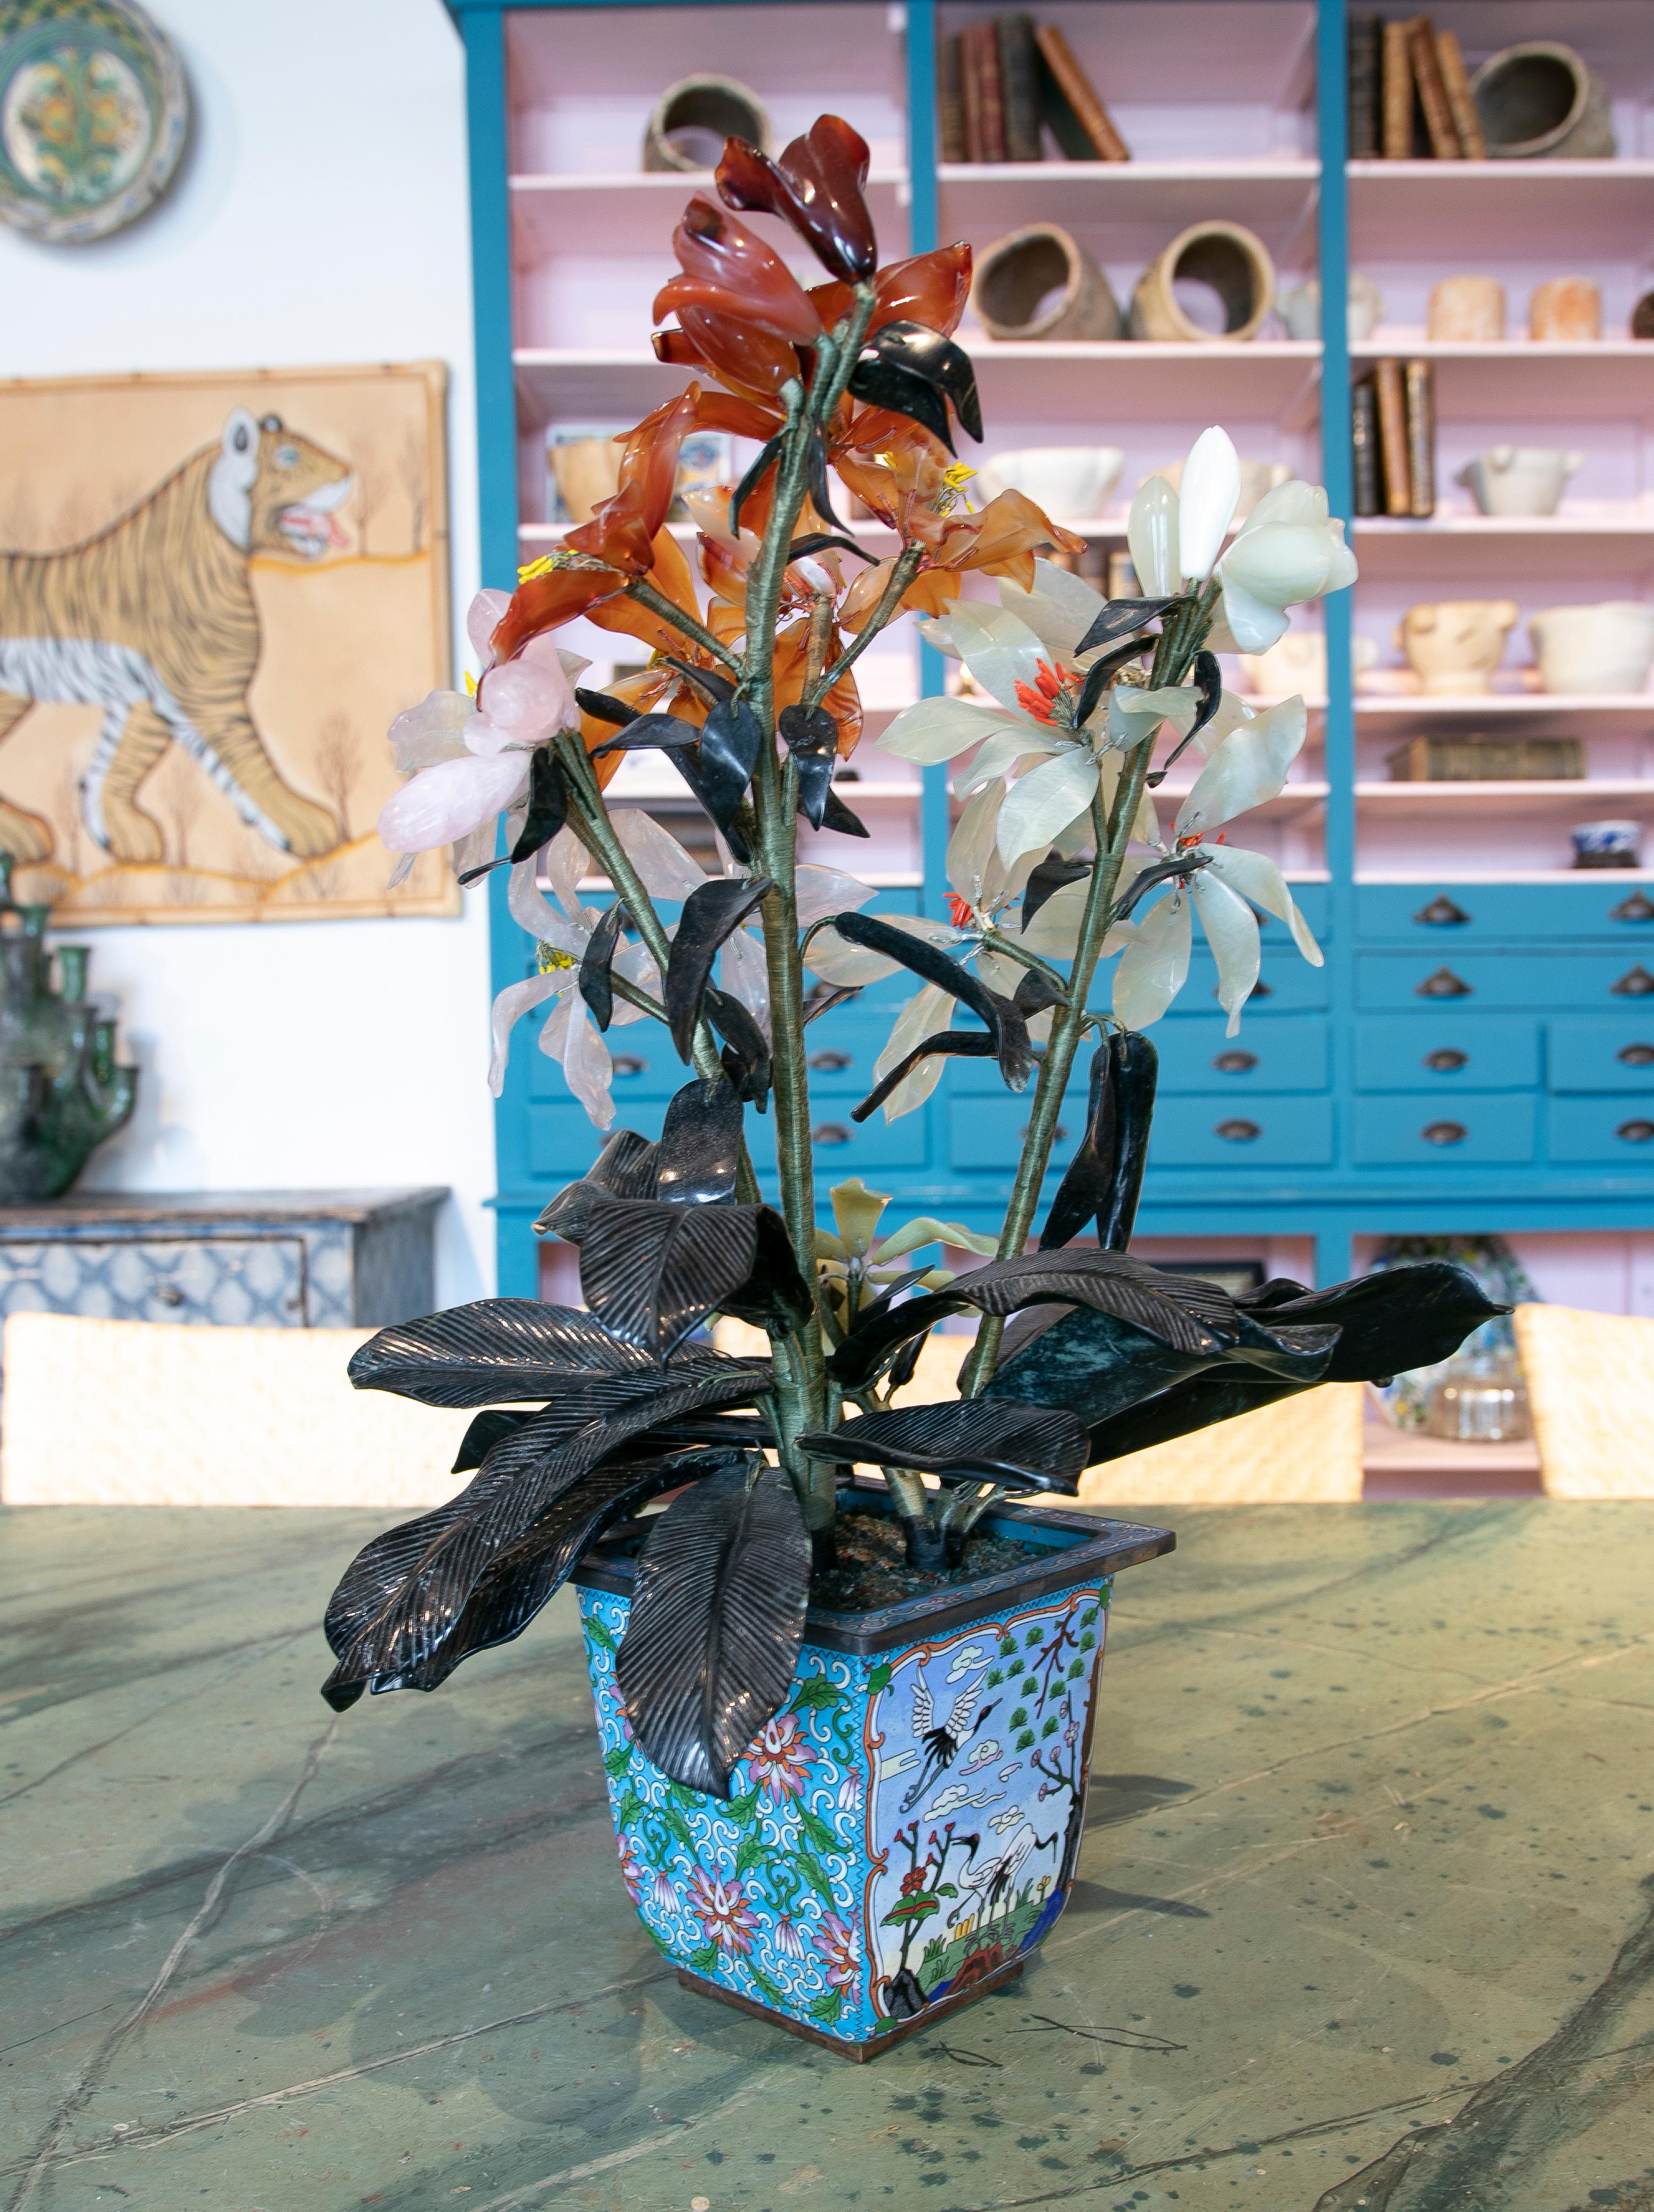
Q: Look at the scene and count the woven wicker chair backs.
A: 3